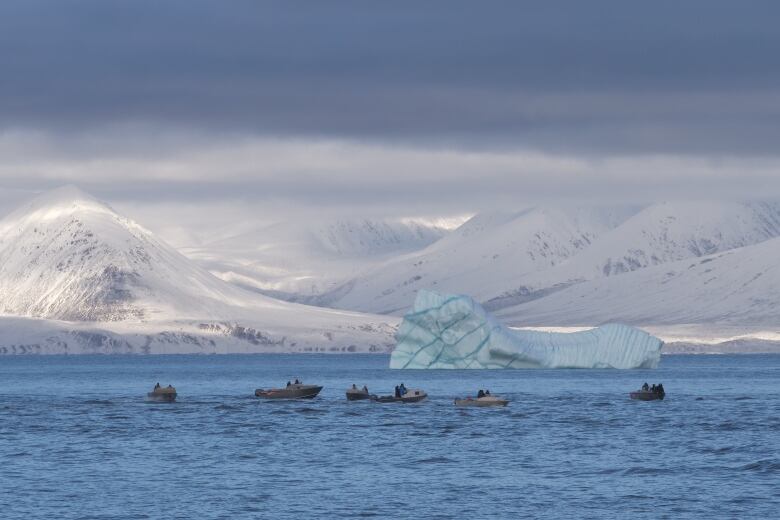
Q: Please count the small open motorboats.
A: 6